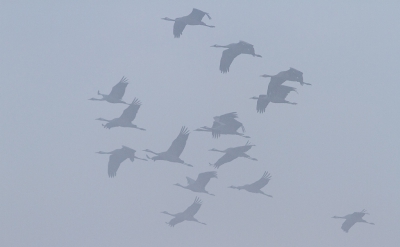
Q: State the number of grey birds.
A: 15